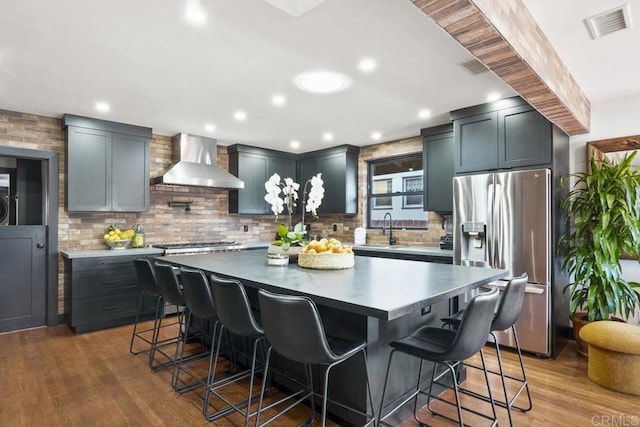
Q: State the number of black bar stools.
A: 7